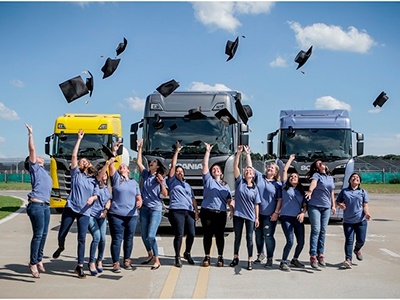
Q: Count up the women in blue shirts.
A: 12